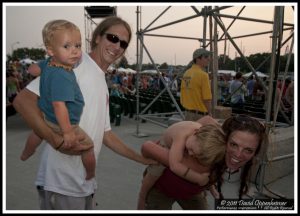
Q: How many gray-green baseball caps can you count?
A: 1